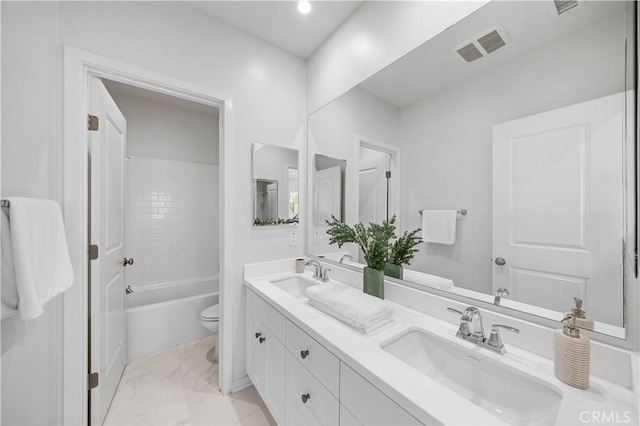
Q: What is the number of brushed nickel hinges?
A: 3